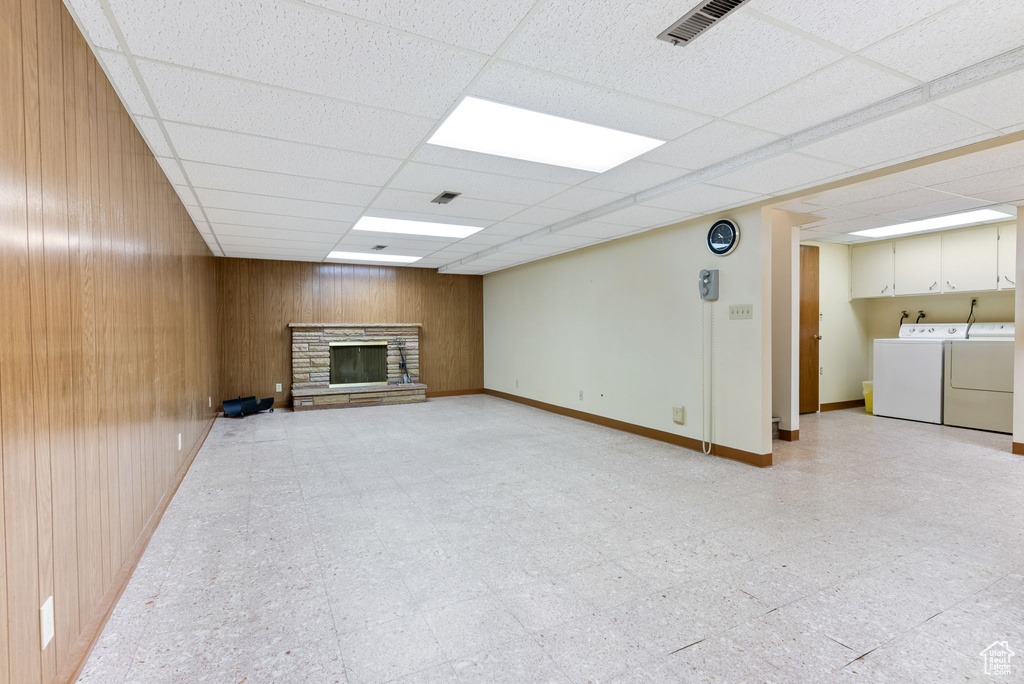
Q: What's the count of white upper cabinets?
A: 4